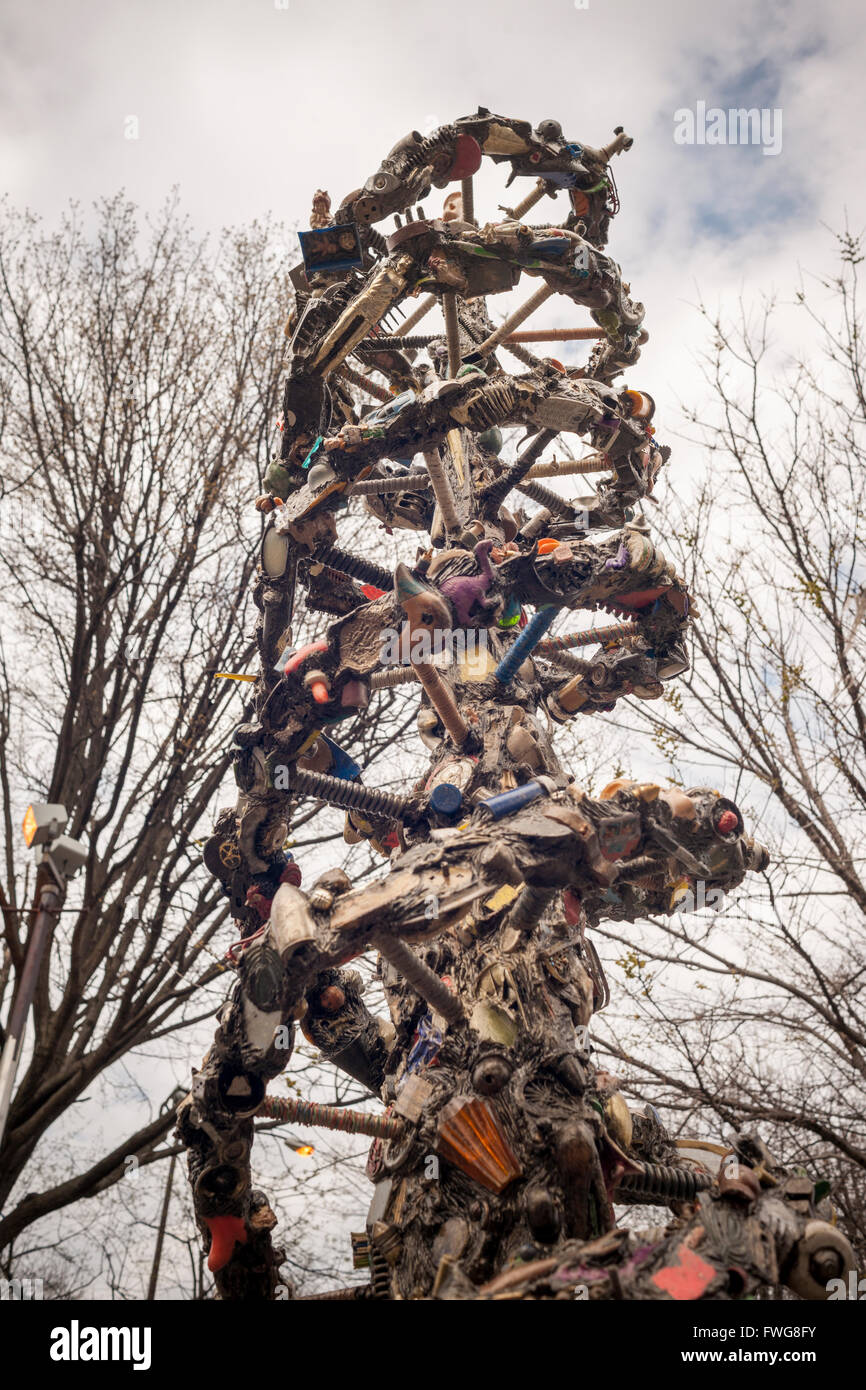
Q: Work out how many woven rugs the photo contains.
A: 0